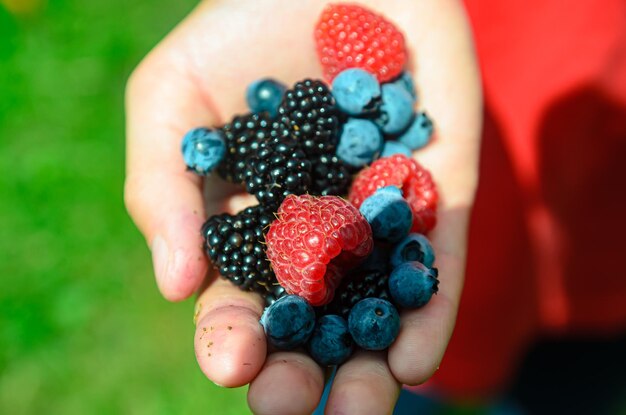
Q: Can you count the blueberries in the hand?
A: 14